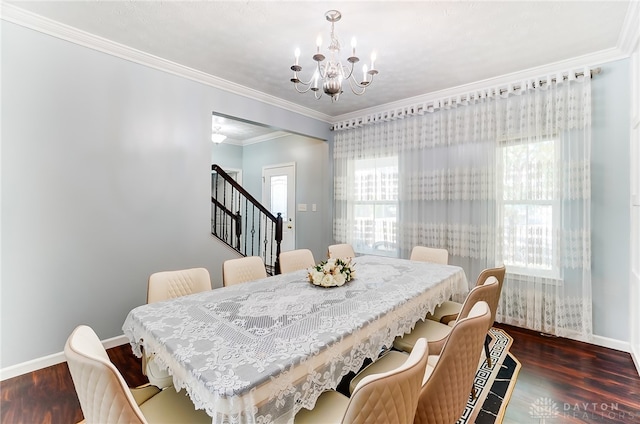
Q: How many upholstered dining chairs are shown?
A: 10